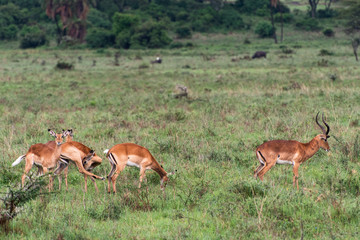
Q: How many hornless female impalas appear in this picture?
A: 4